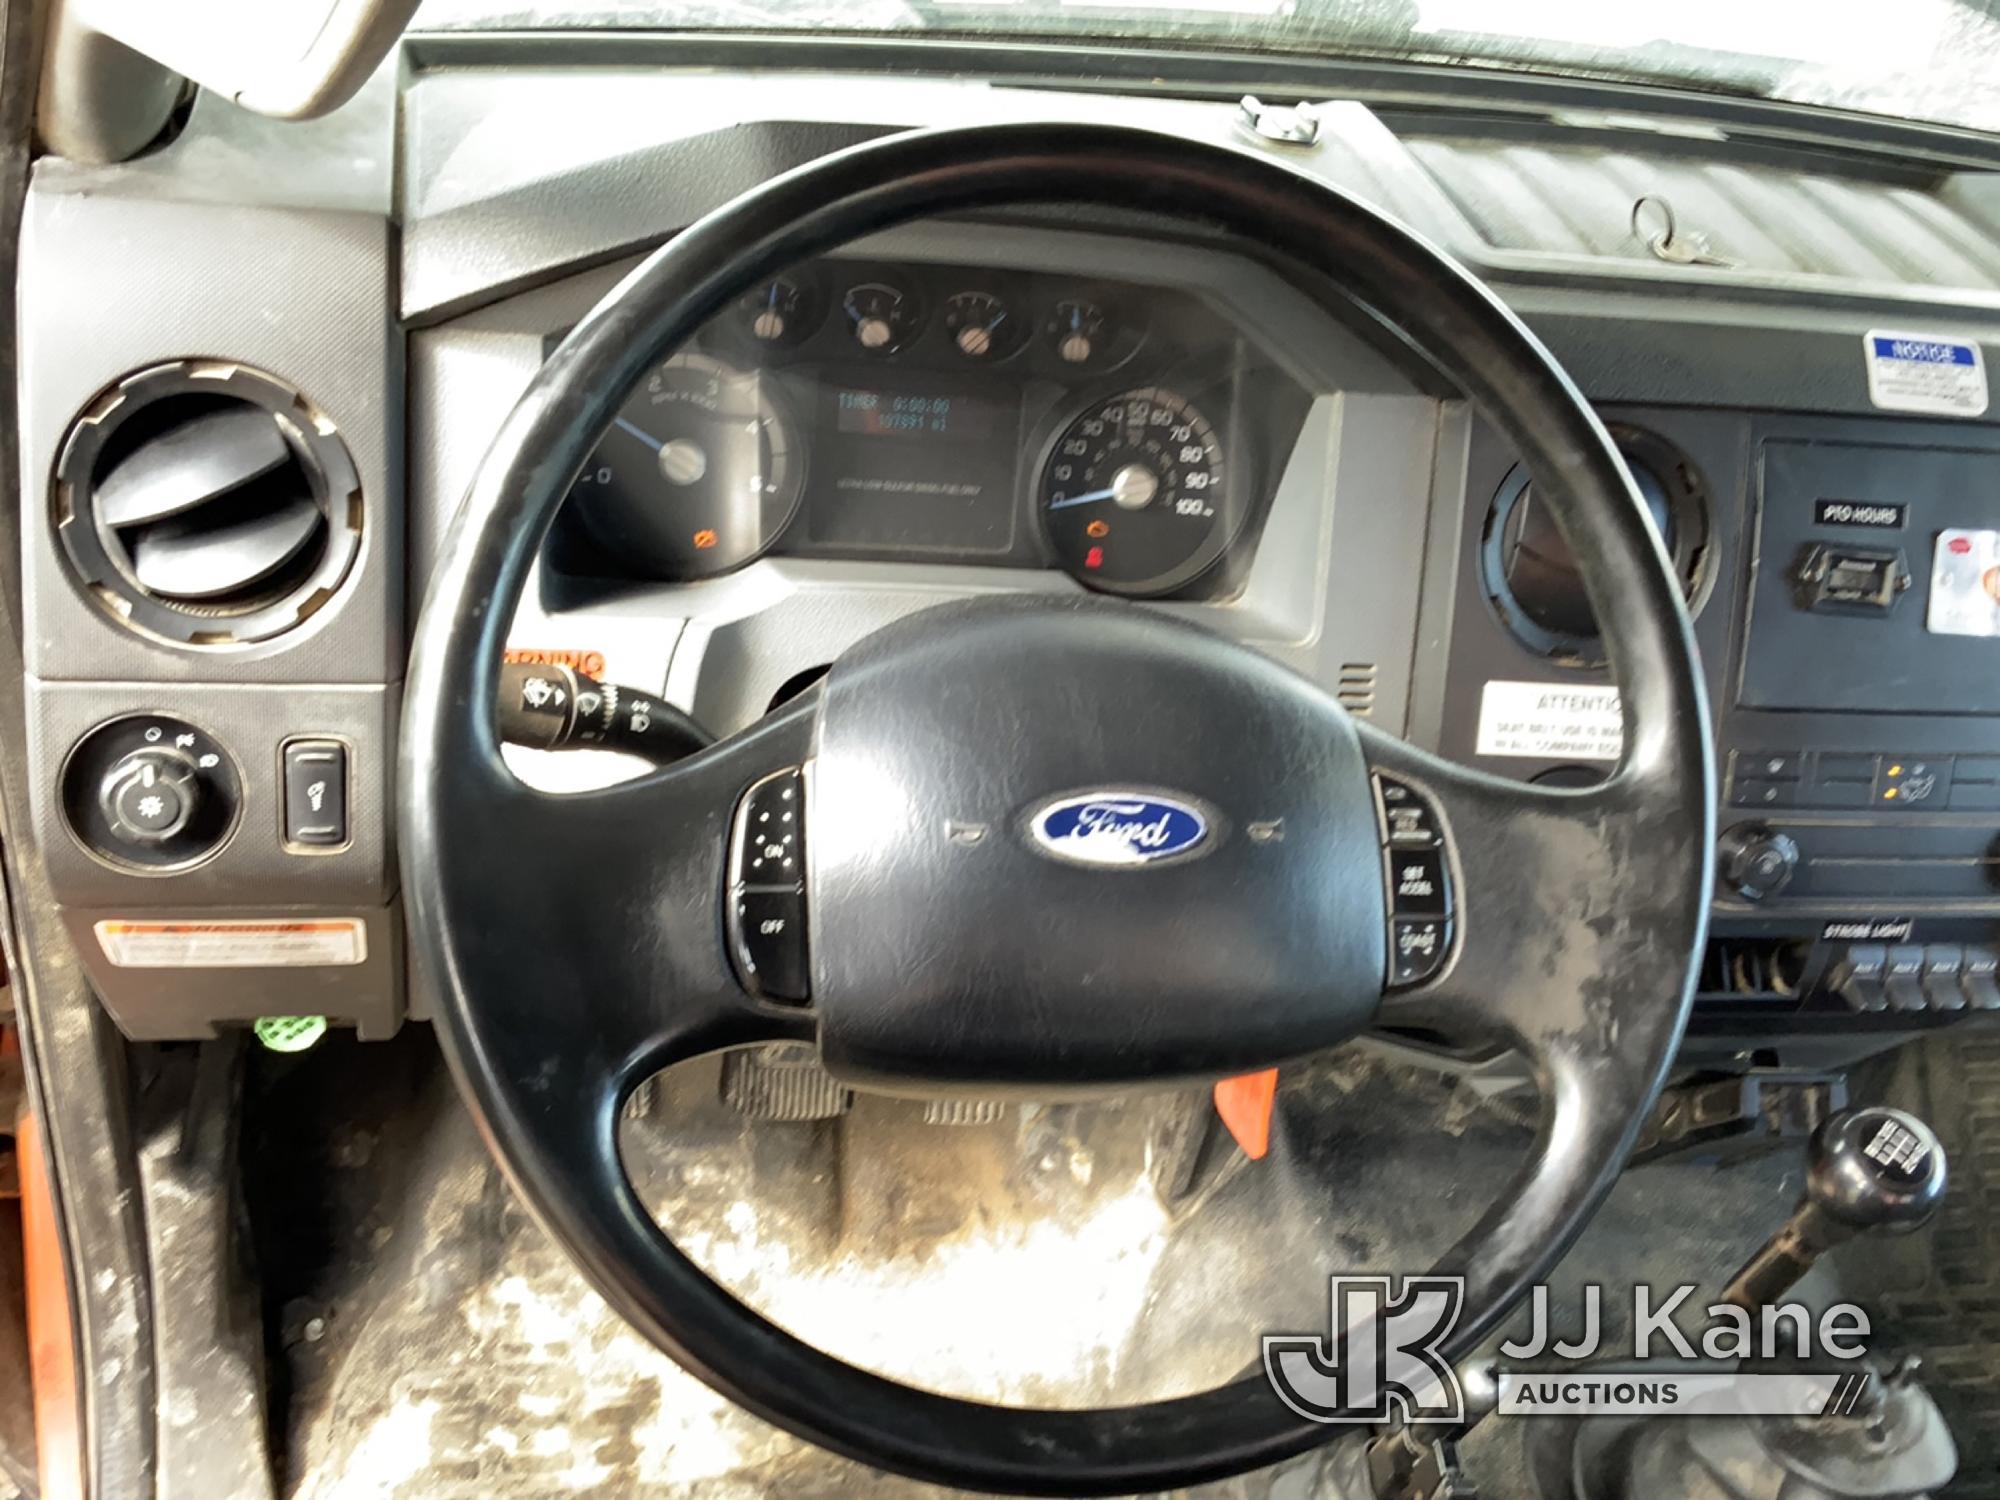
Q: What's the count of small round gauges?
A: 4